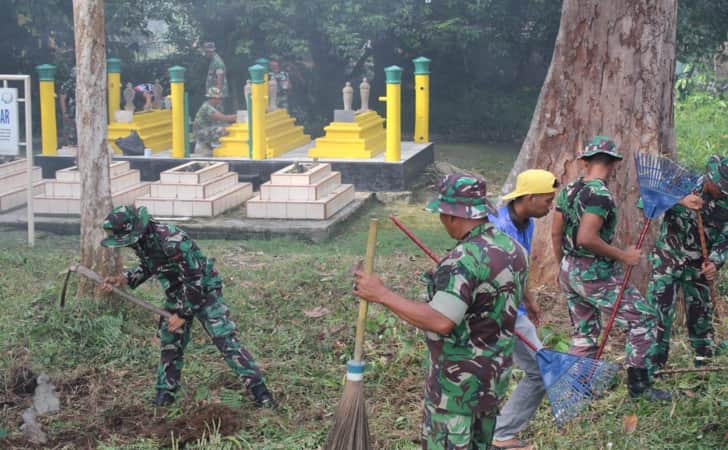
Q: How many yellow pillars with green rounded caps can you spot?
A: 7